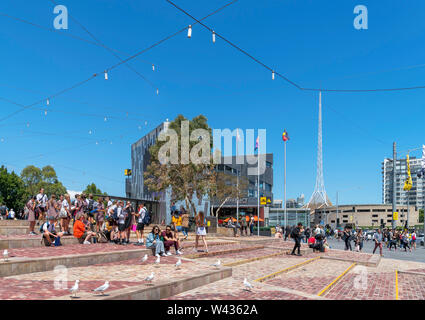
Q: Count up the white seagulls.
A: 9